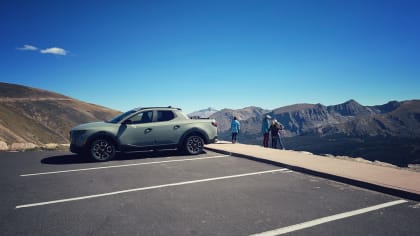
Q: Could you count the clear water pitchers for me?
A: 0